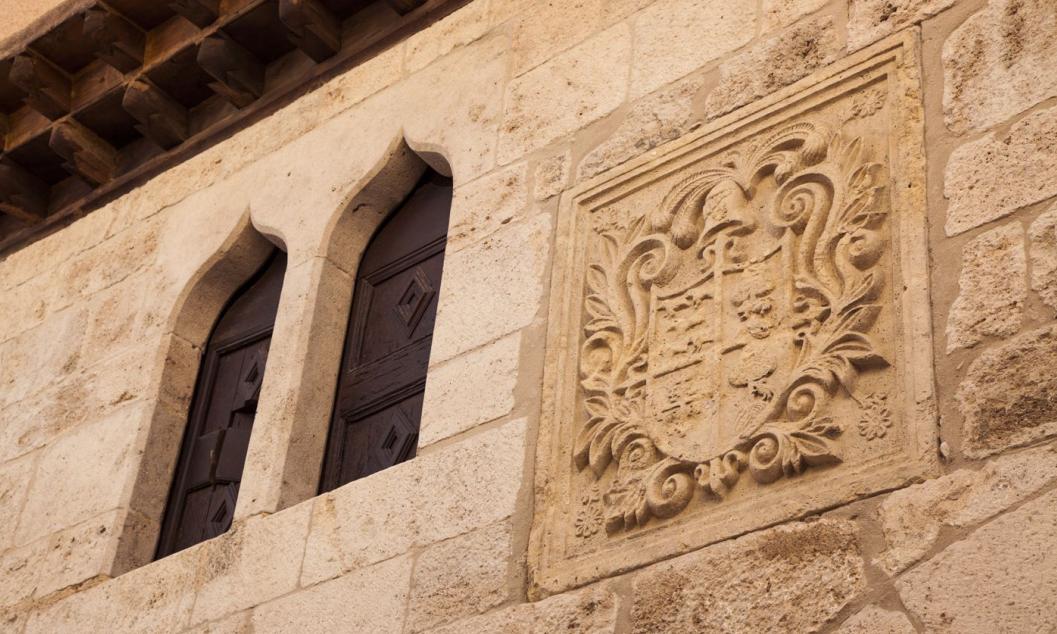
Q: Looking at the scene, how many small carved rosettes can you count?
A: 4